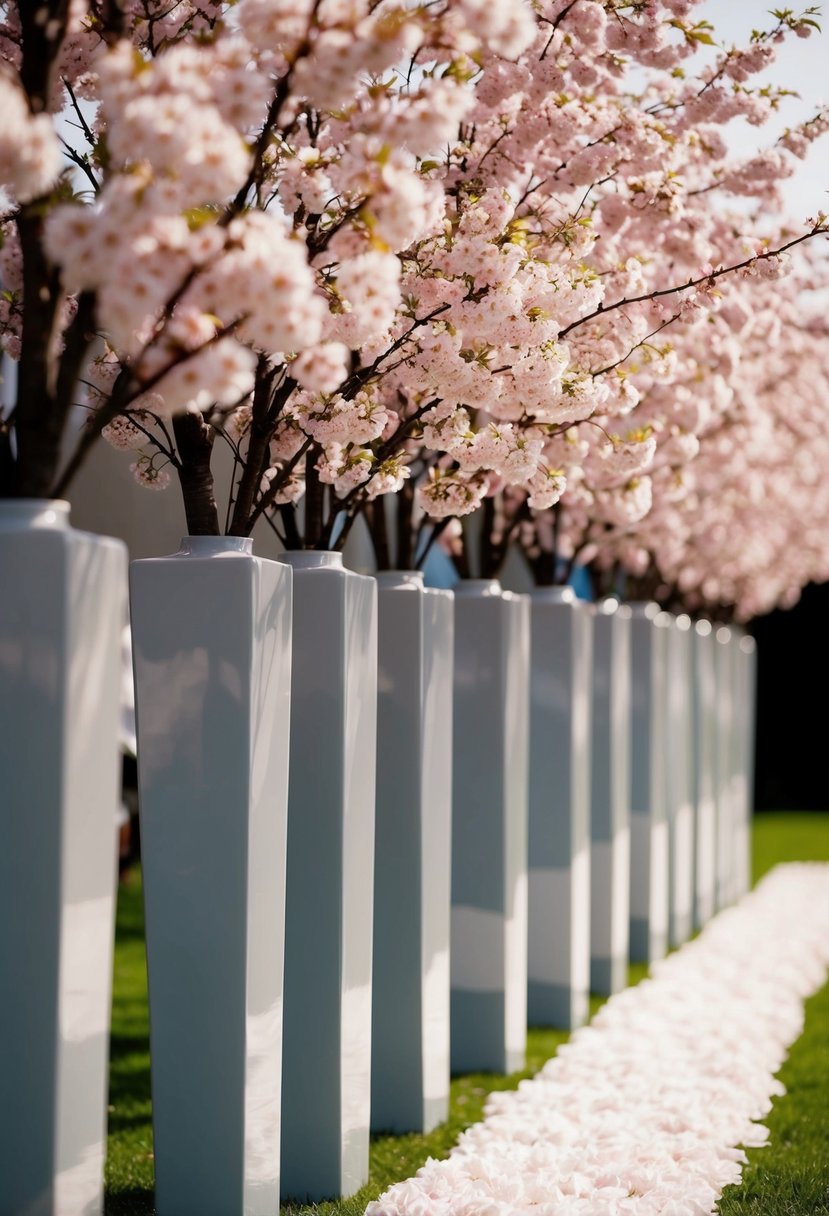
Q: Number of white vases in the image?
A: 12